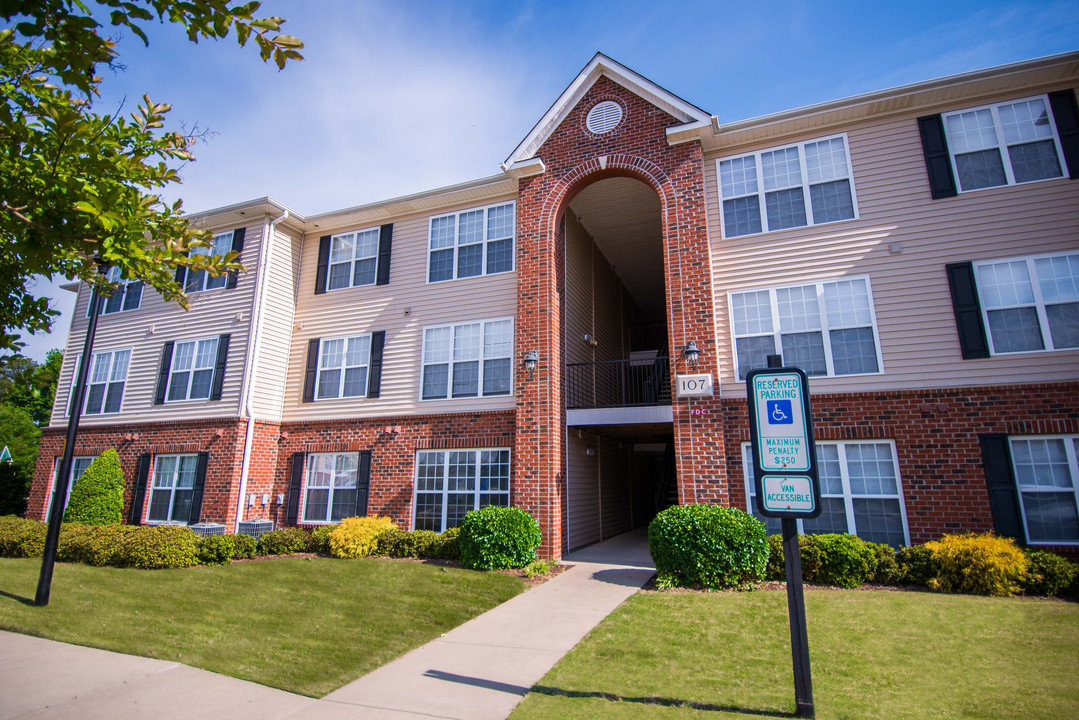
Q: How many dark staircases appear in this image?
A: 2